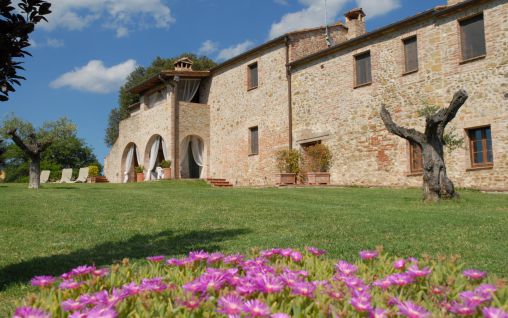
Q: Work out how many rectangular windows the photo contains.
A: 7